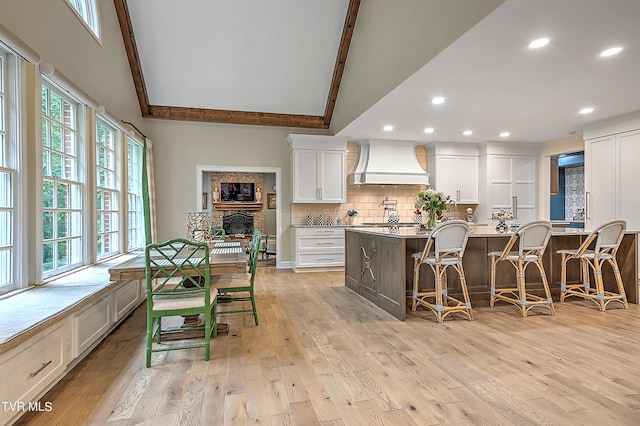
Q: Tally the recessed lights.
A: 8